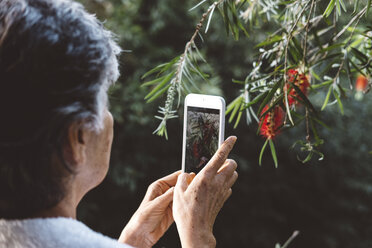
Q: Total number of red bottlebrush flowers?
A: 3